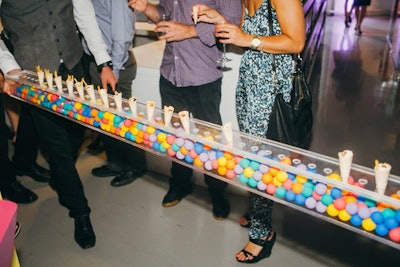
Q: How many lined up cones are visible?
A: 15